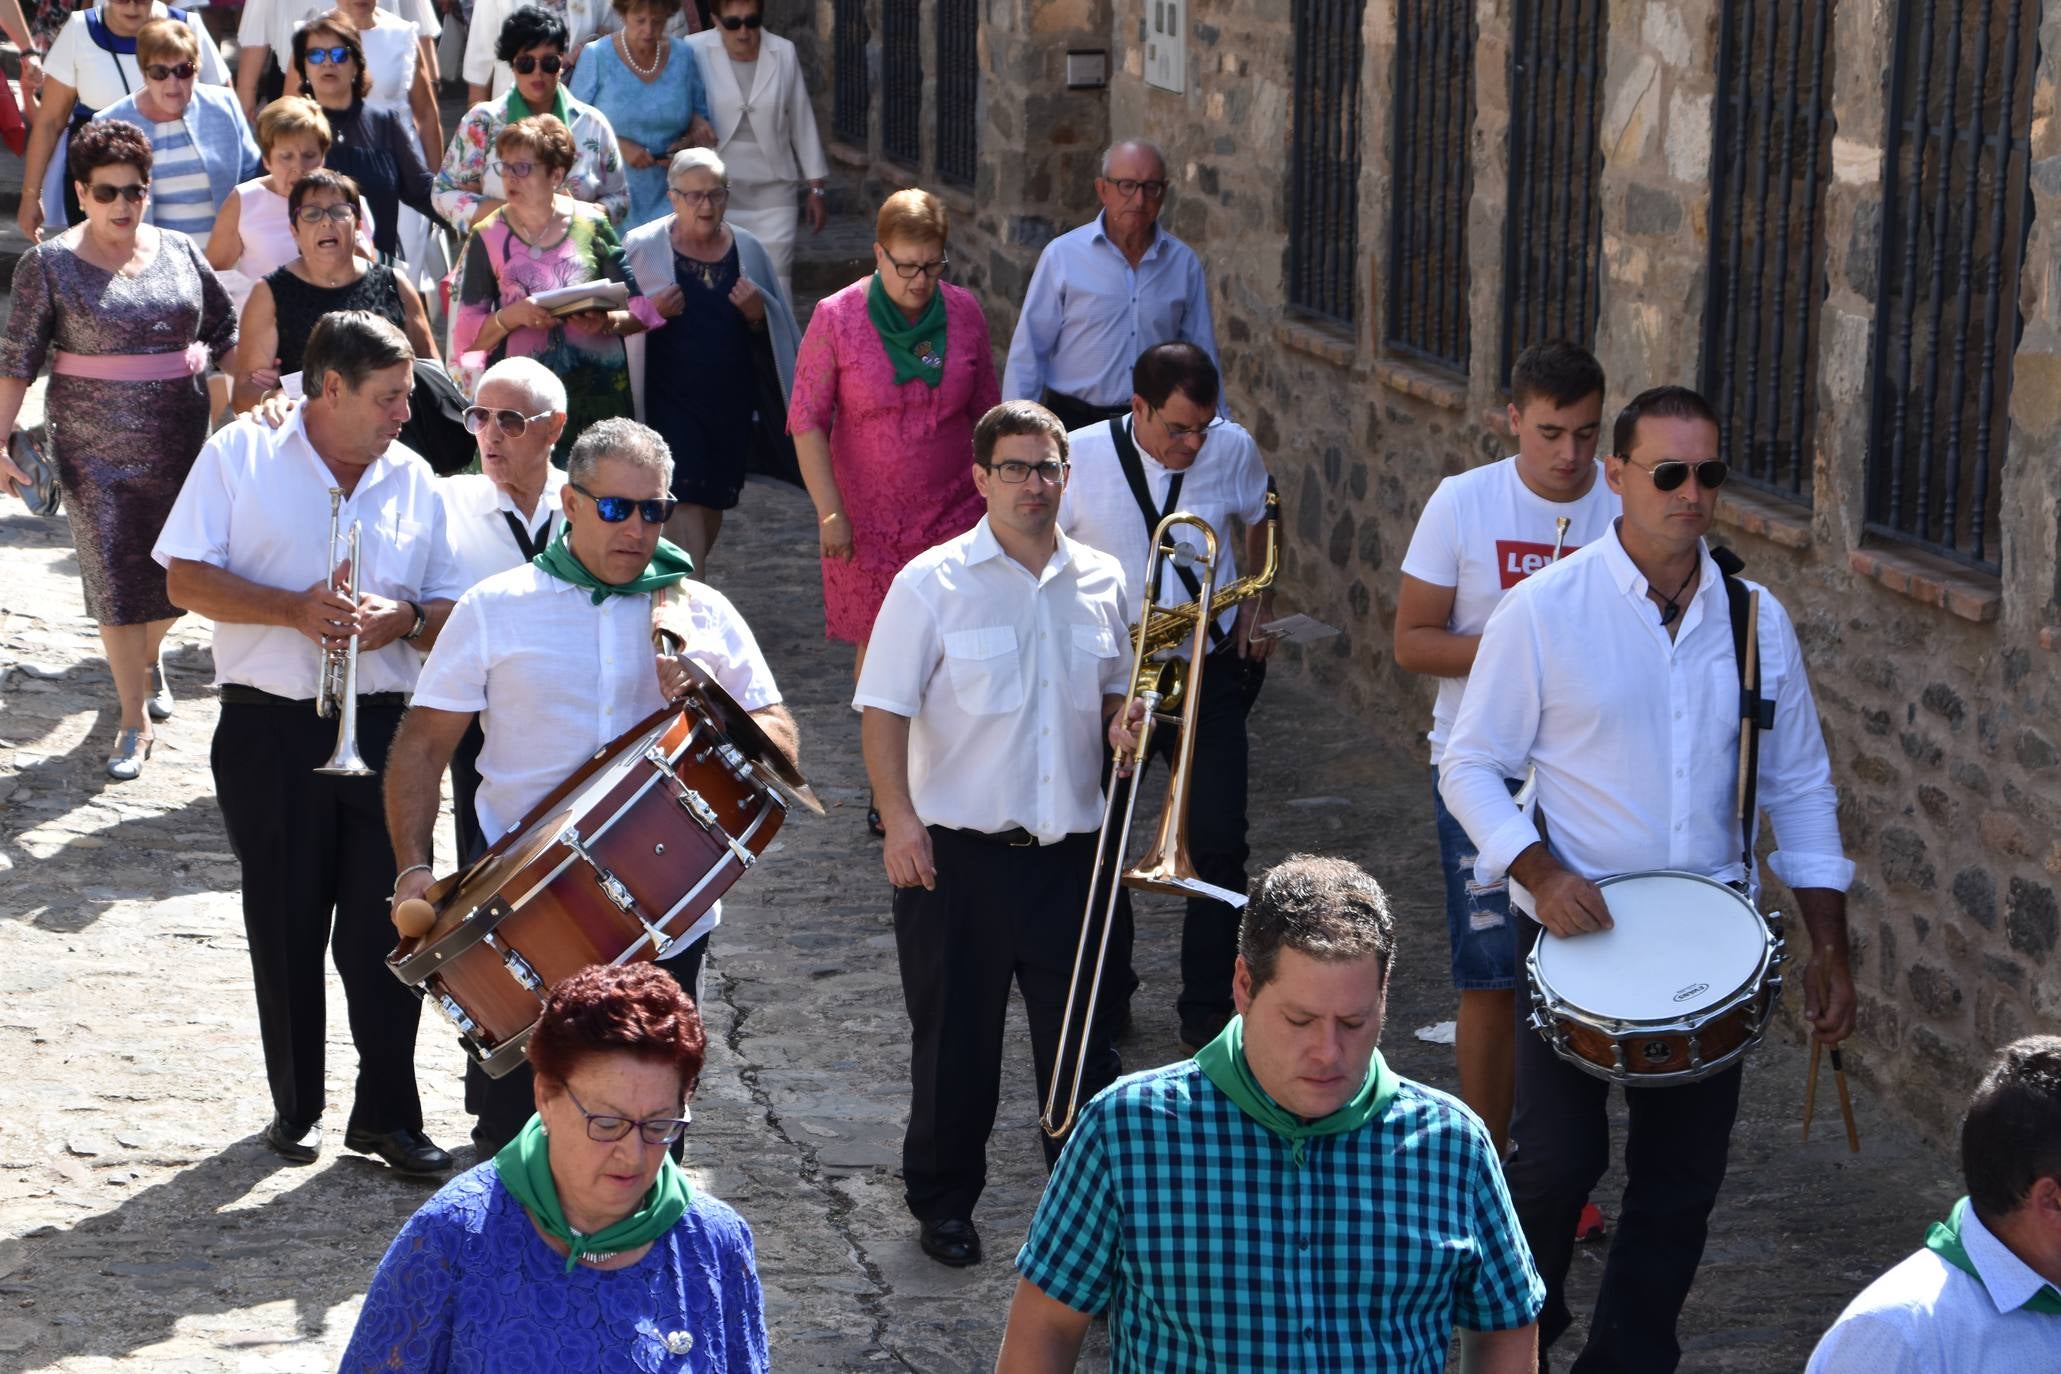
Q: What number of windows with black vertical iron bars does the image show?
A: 8